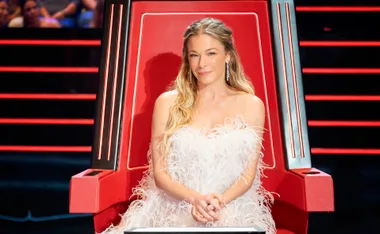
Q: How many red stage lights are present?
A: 11